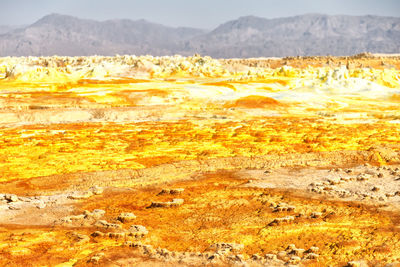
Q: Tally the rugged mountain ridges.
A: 2